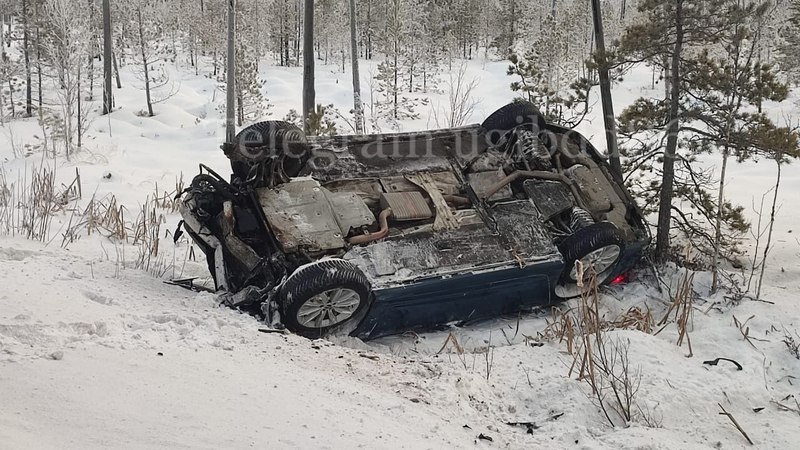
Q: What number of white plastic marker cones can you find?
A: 0